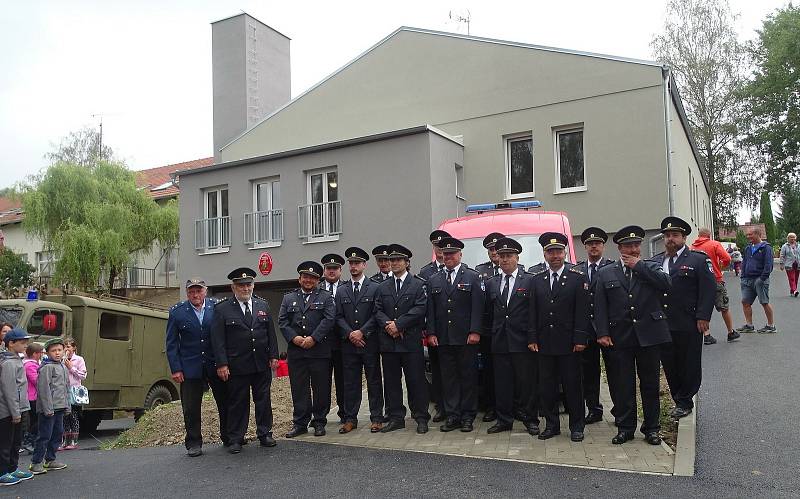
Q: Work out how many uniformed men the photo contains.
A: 15